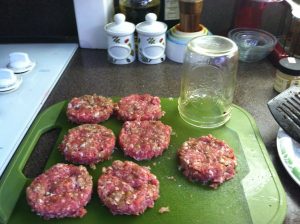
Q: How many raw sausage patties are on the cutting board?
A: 7